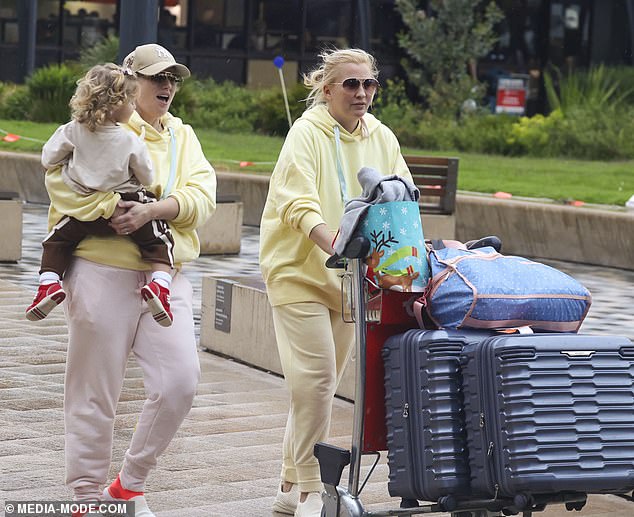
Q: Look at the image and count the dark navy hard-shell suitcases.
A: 2